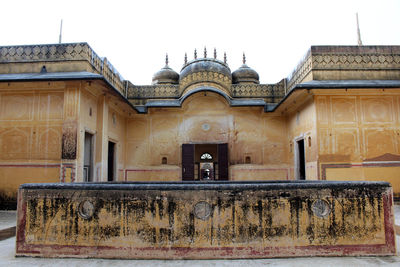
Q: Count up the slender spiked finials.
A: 7